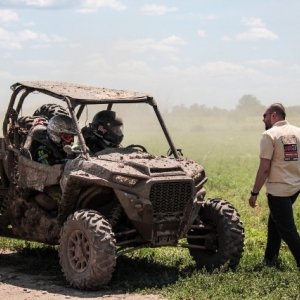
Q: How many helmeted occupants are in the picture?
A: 2